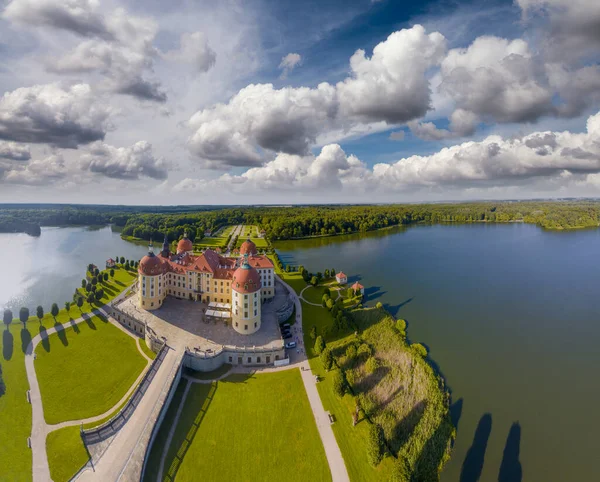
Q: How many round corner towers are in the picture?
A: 4